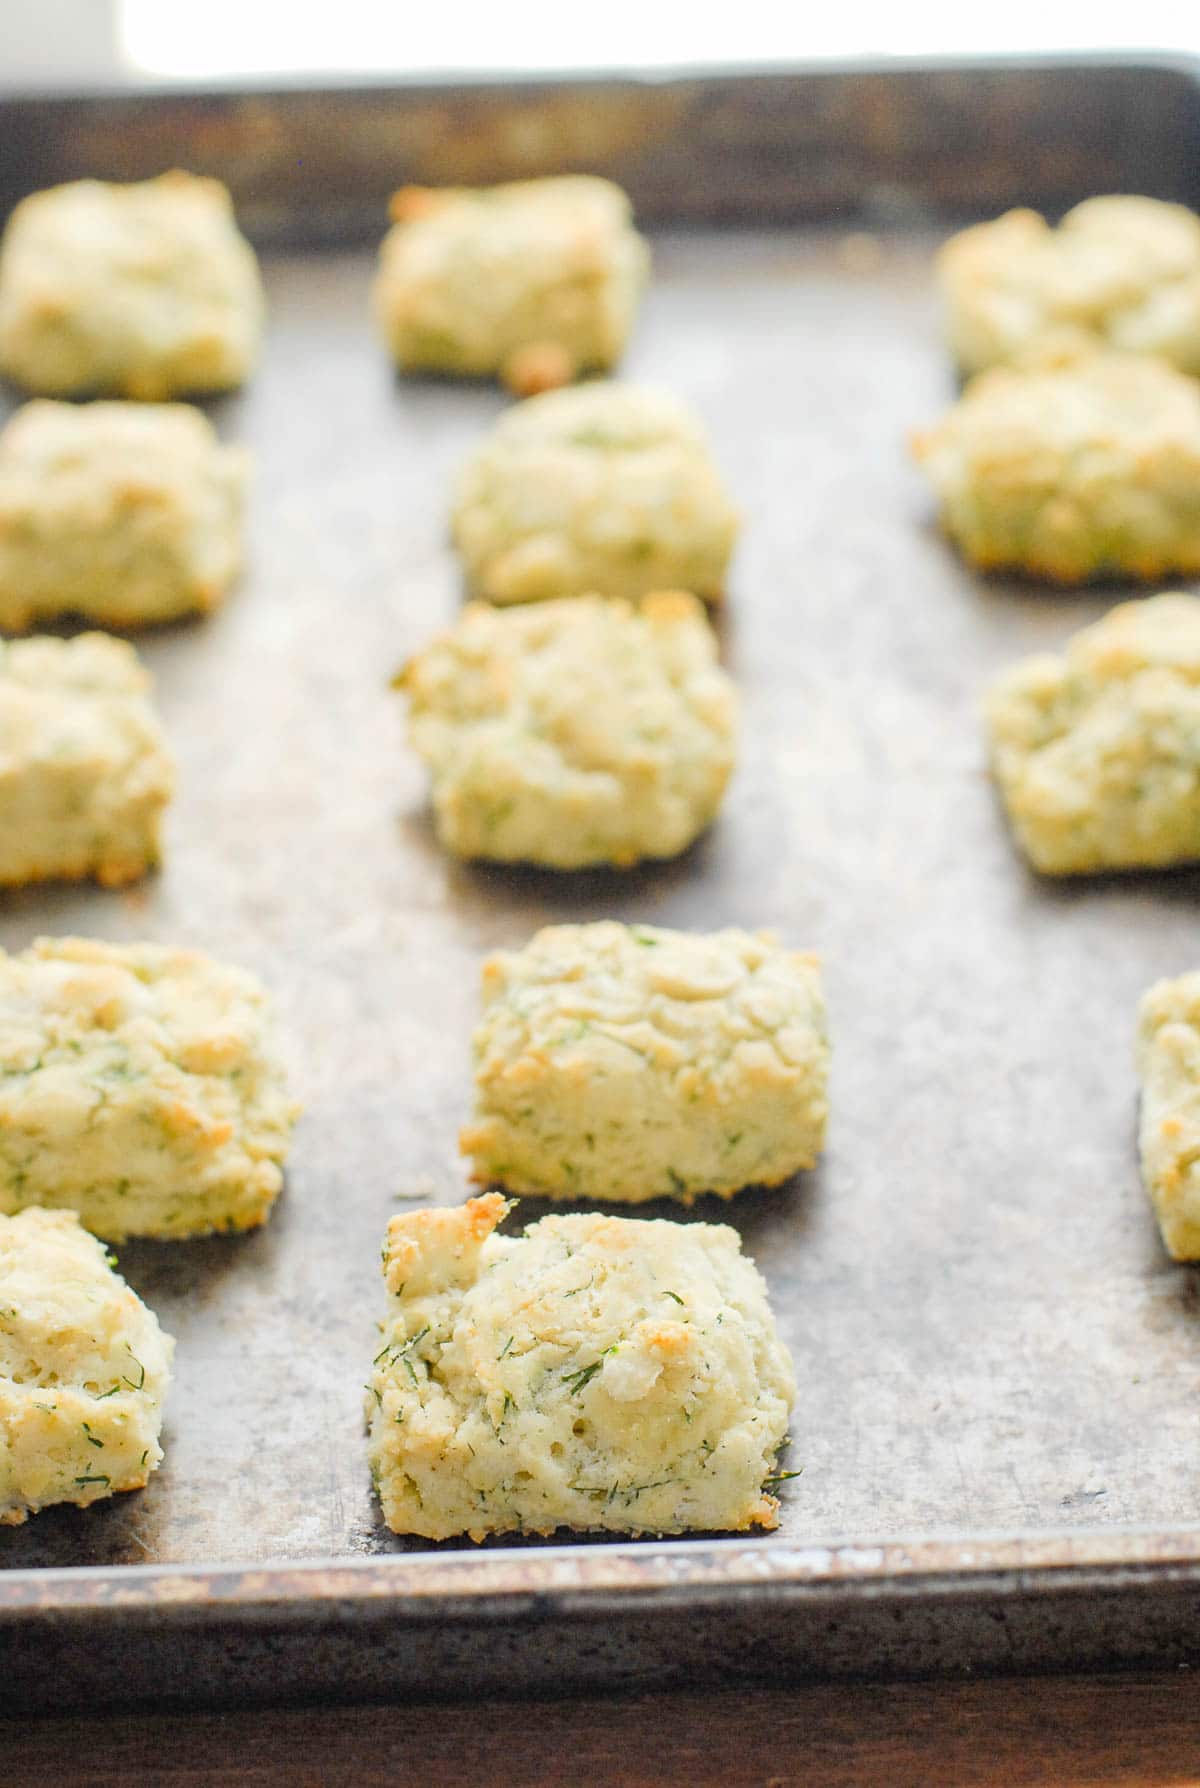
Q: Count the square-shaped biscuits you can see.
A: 14